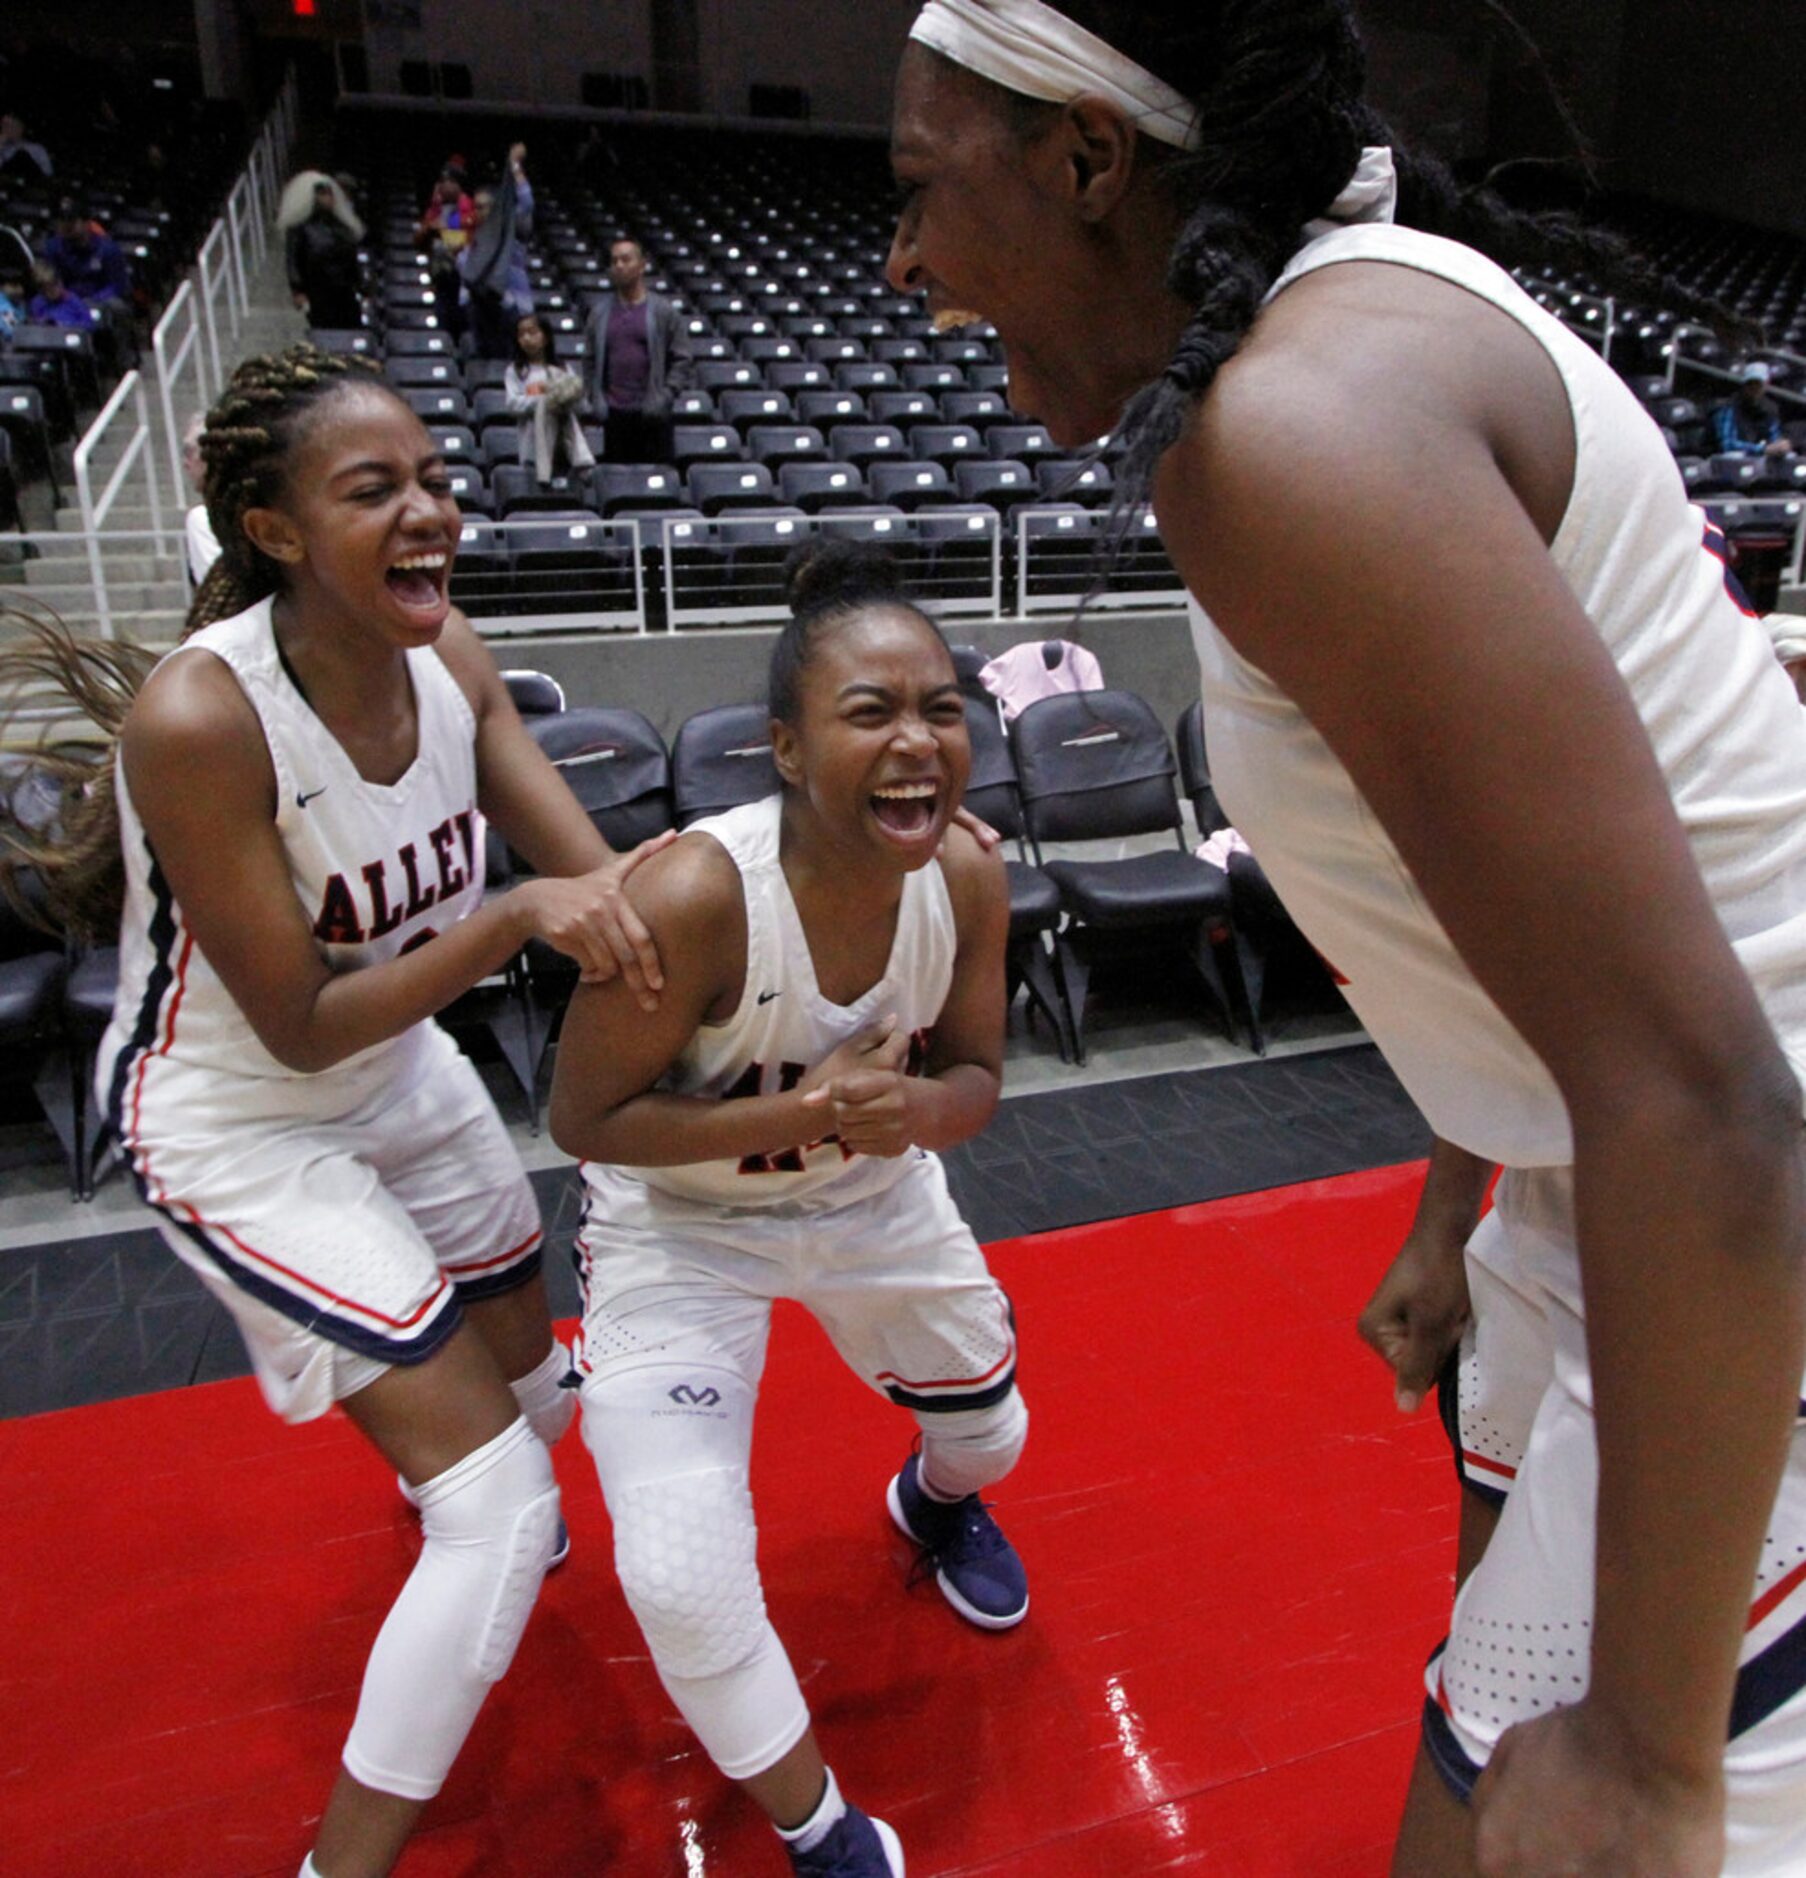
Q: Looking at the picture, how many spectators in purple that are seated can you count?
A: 2